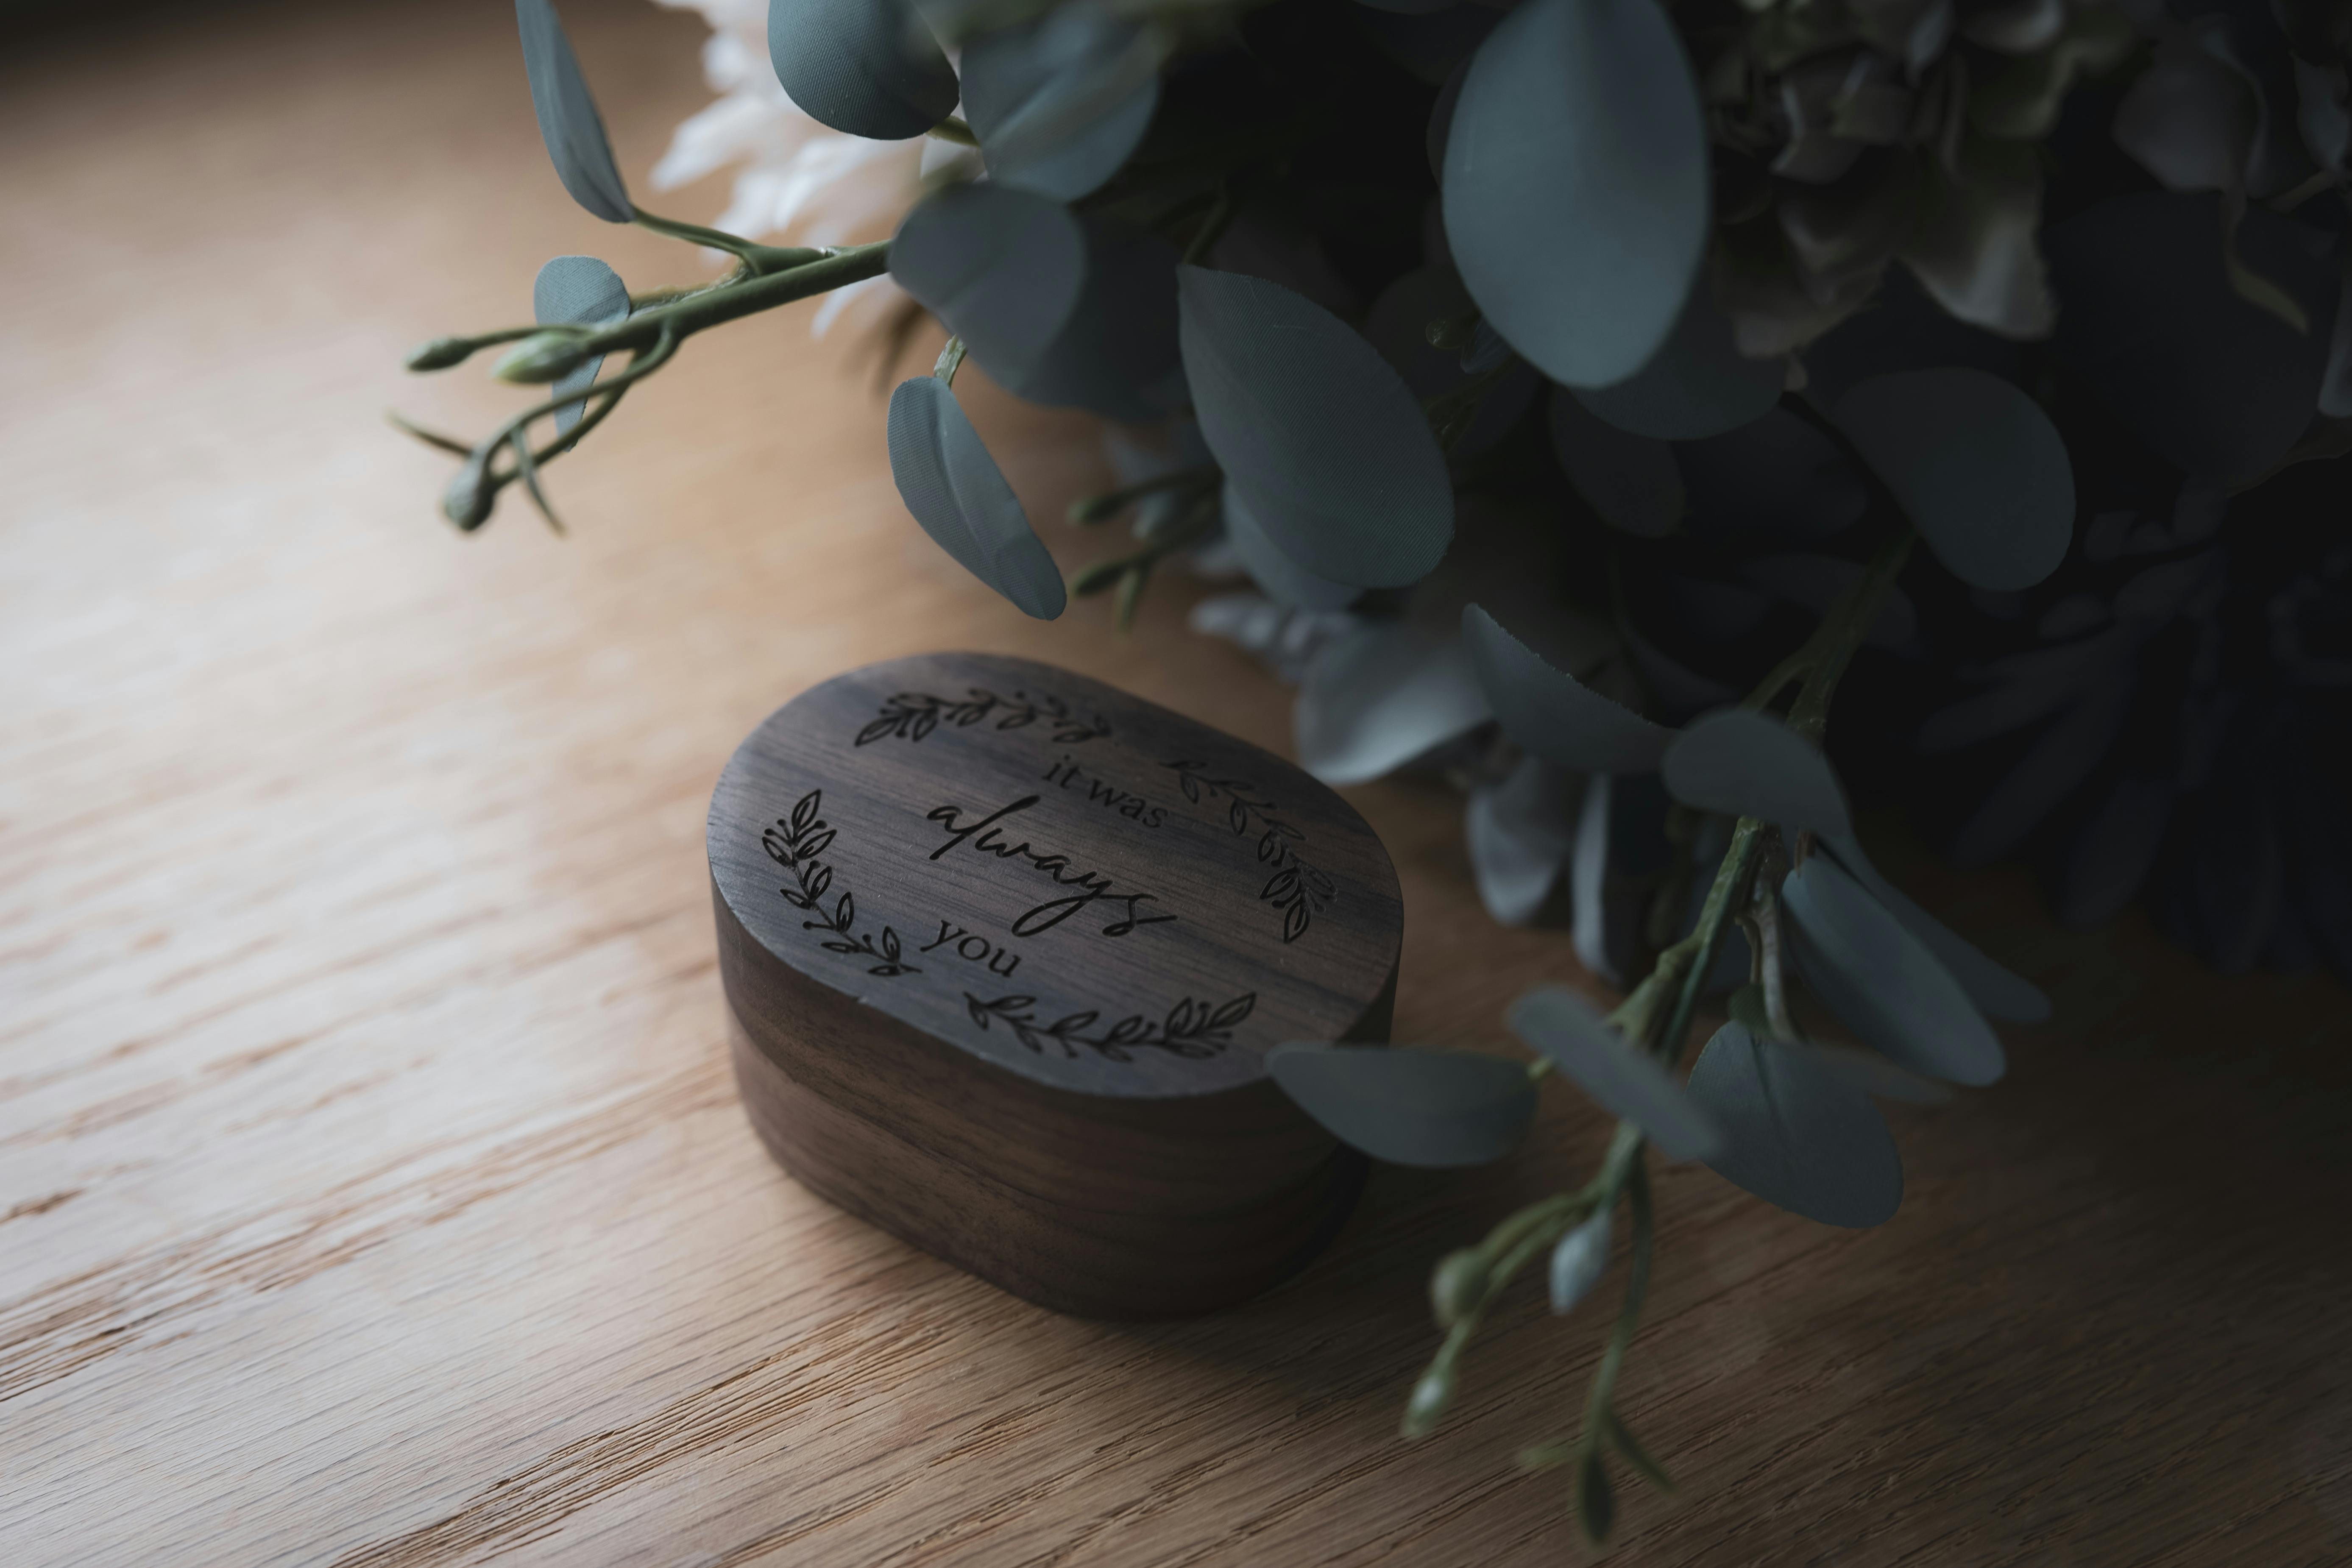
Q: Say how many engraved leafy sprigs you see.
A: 4